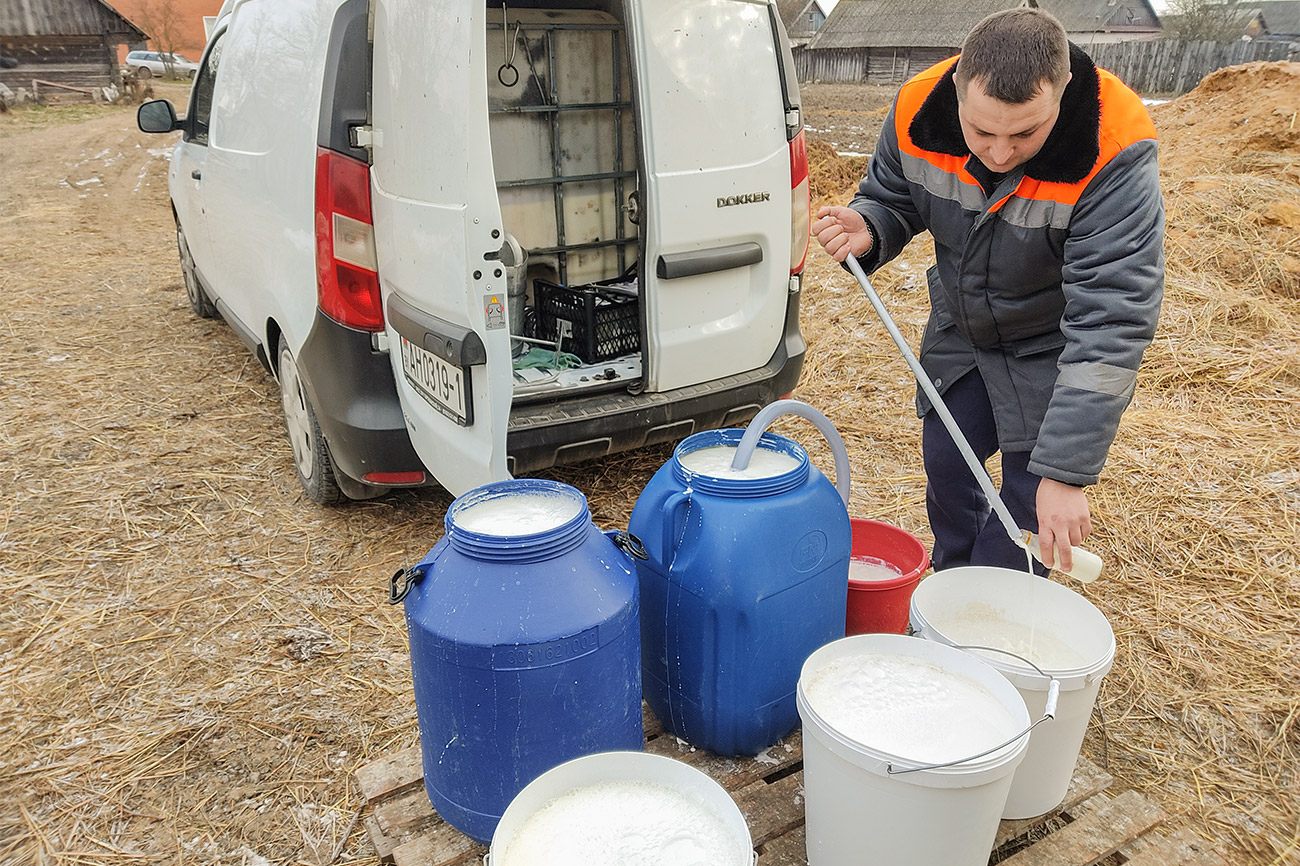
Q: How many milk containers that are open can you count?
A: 6